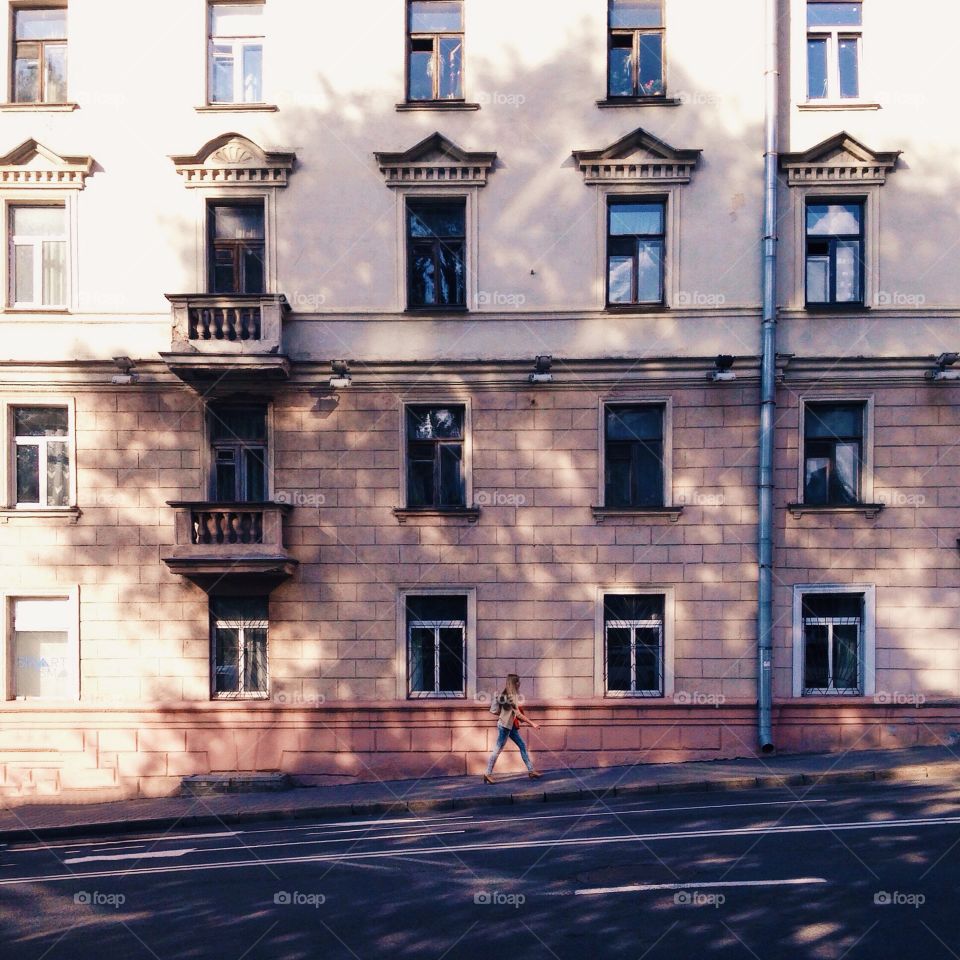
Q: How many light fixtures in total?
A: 5